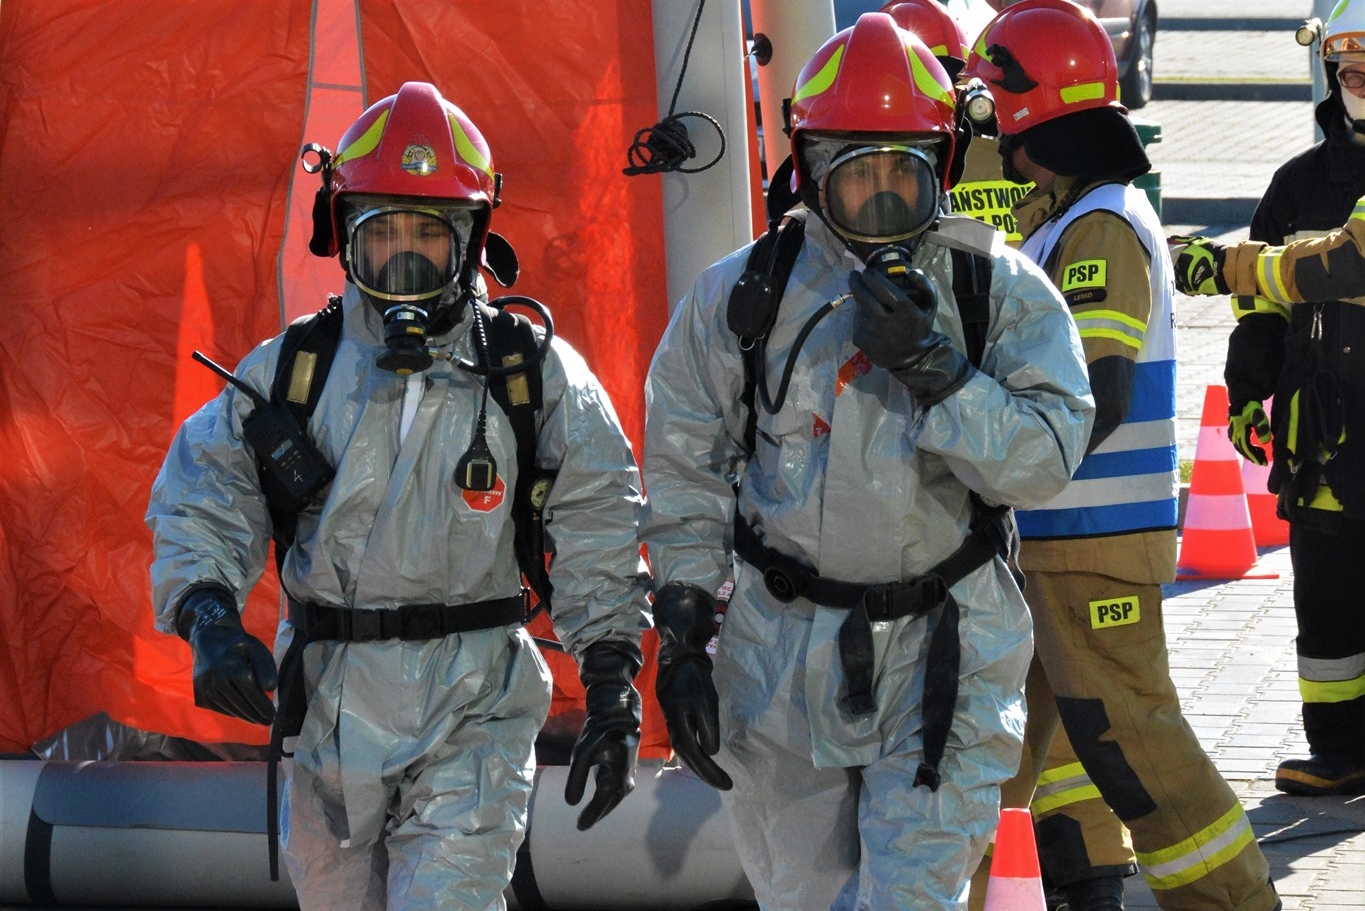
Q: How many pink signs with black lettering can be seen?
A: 0